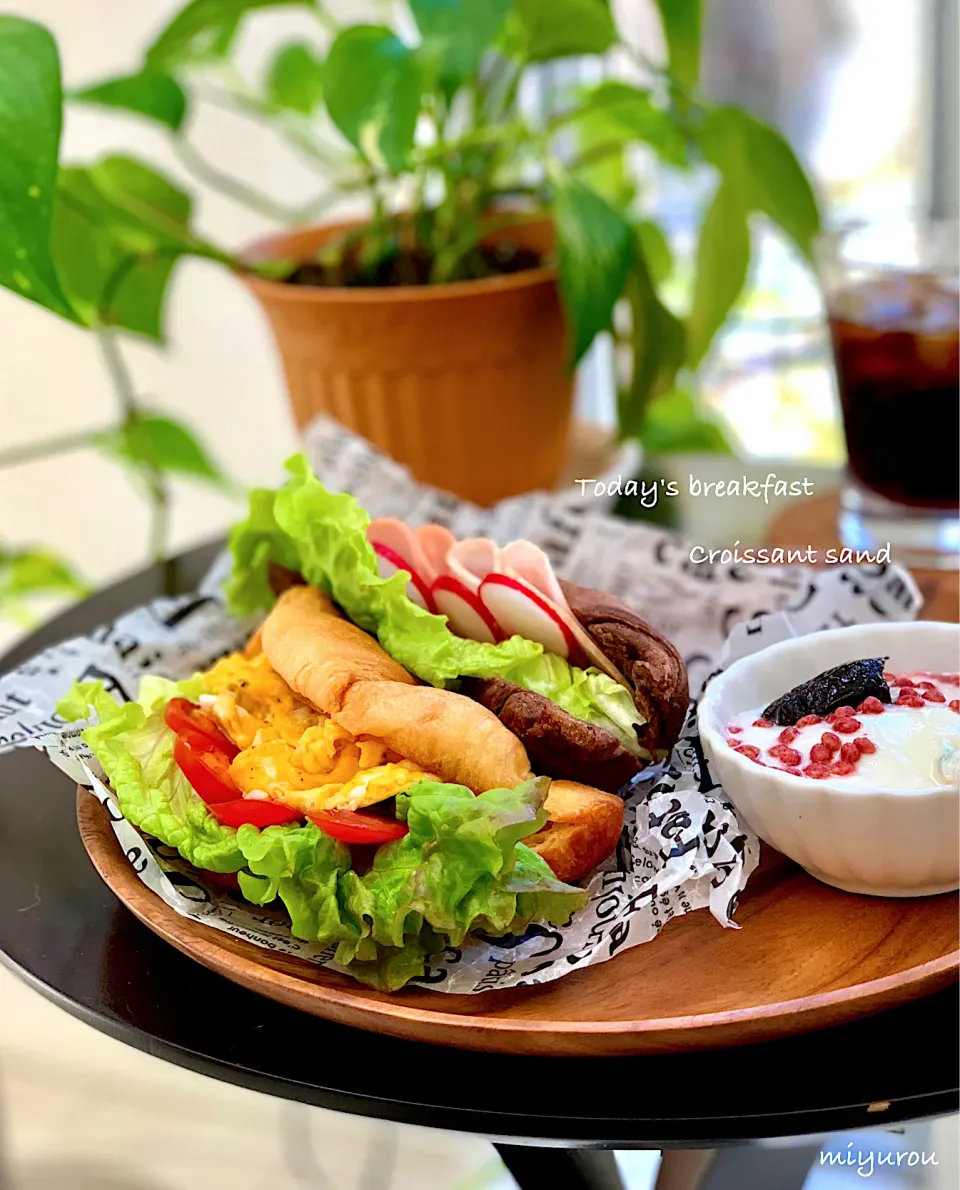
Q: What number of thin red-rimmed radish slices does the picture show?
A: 3